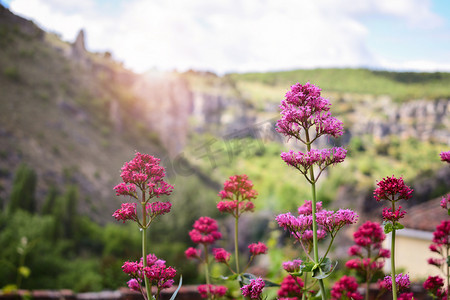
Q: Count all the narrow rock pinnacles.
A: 1